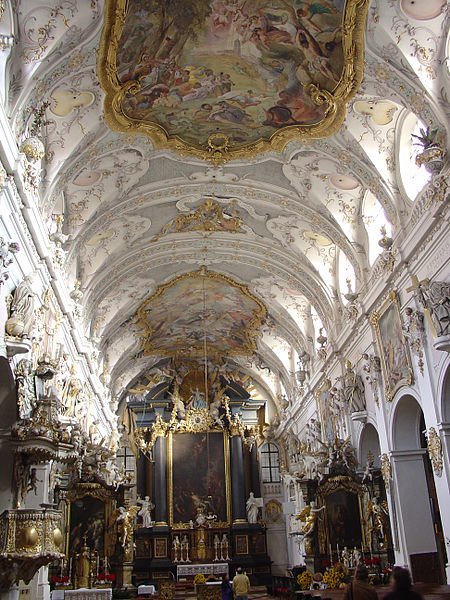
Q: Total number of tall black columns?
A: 4